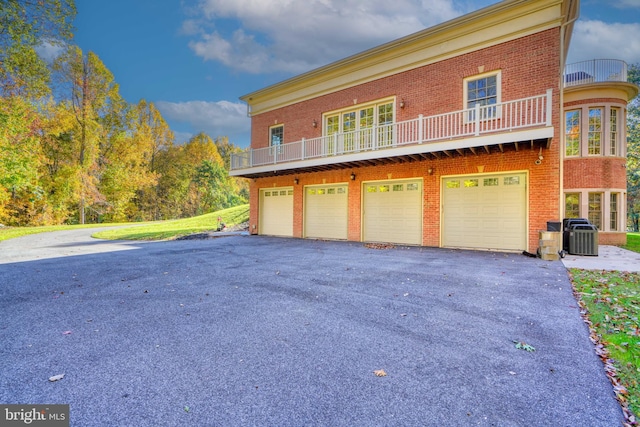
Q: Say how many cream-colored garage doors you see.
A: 4